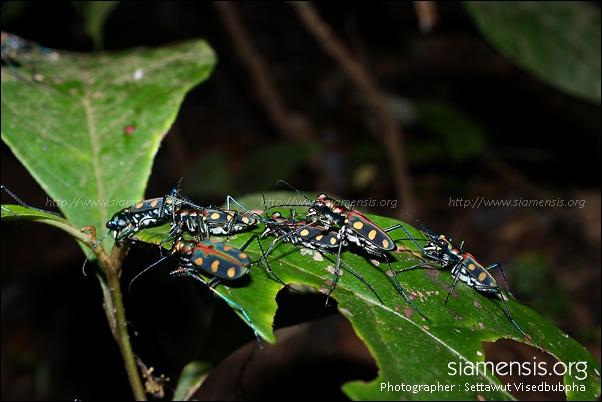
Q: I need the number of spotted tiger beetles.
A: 6